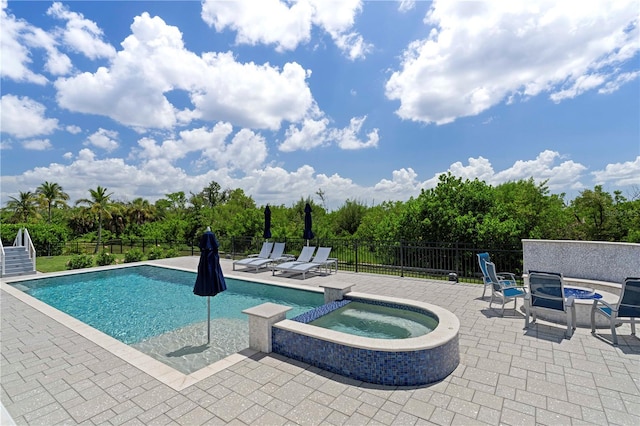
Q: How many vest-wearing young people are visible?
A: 0